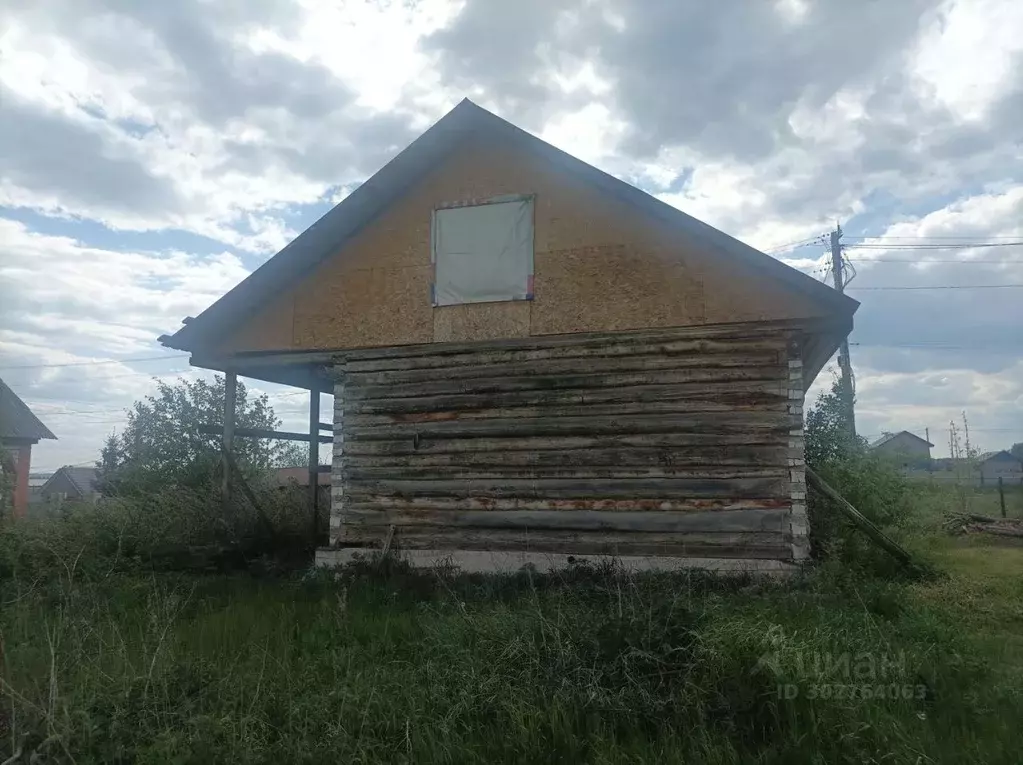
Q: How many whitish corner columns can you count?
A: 2